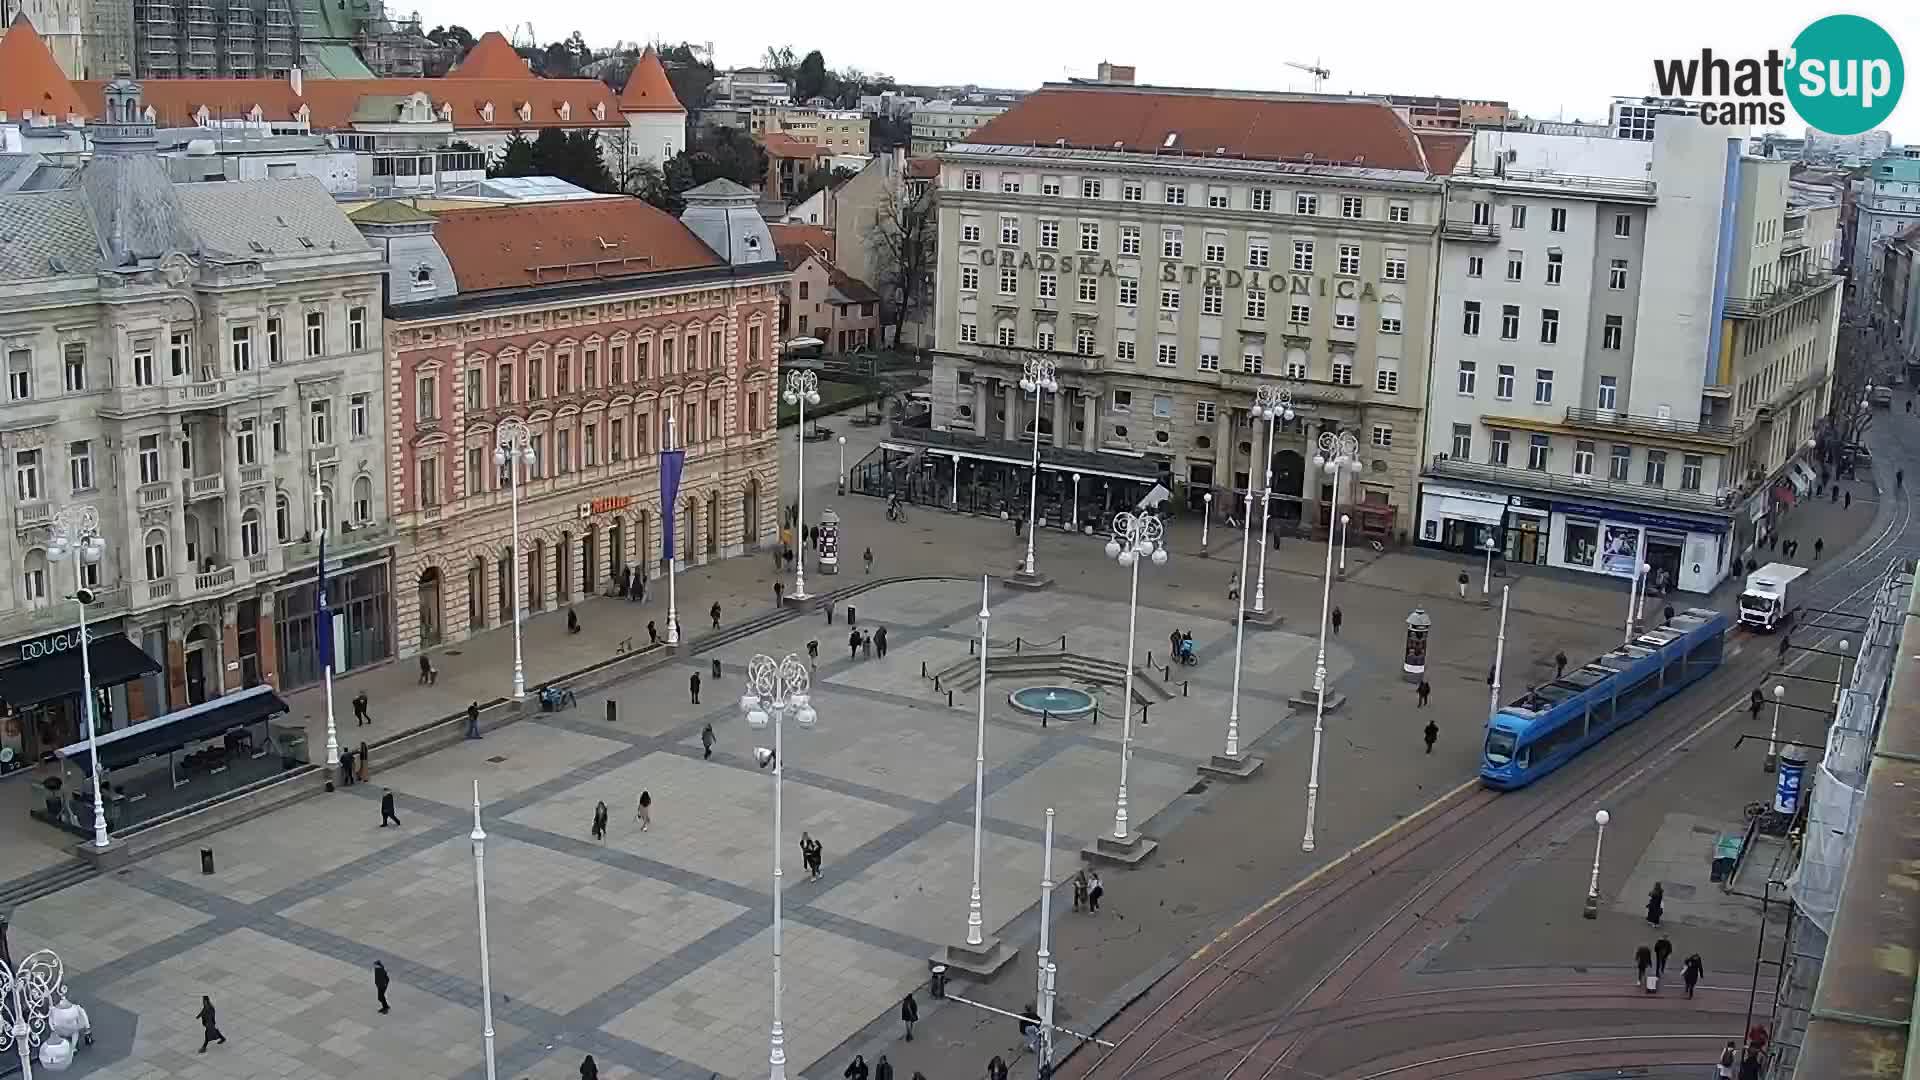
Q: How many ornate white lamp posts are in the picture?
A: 9